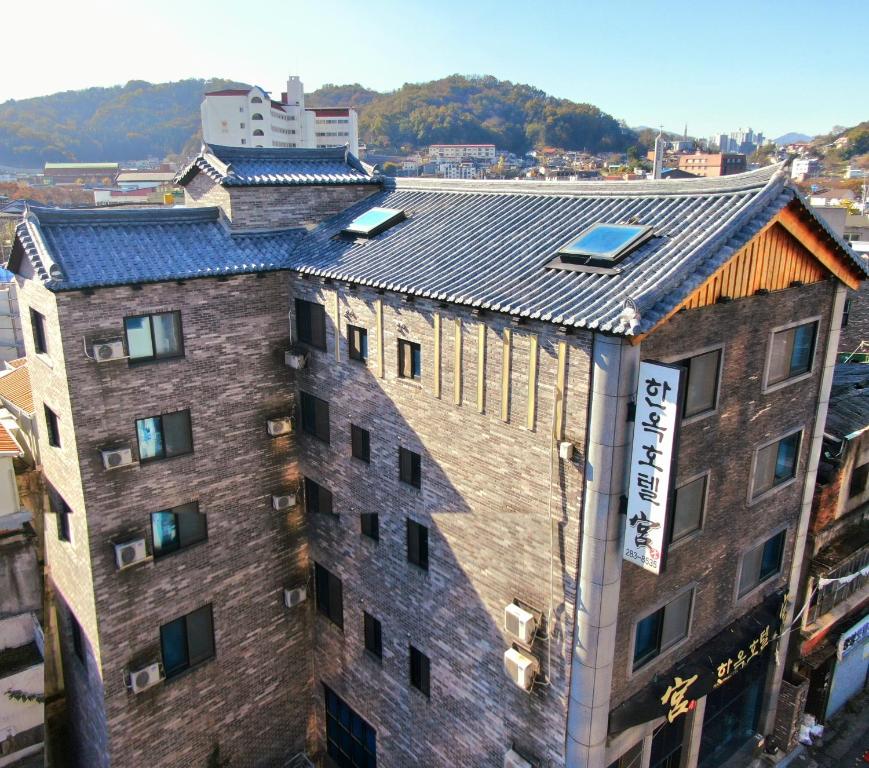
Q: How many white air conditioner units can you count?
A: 11